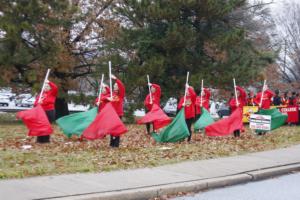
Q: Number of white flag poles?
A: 8